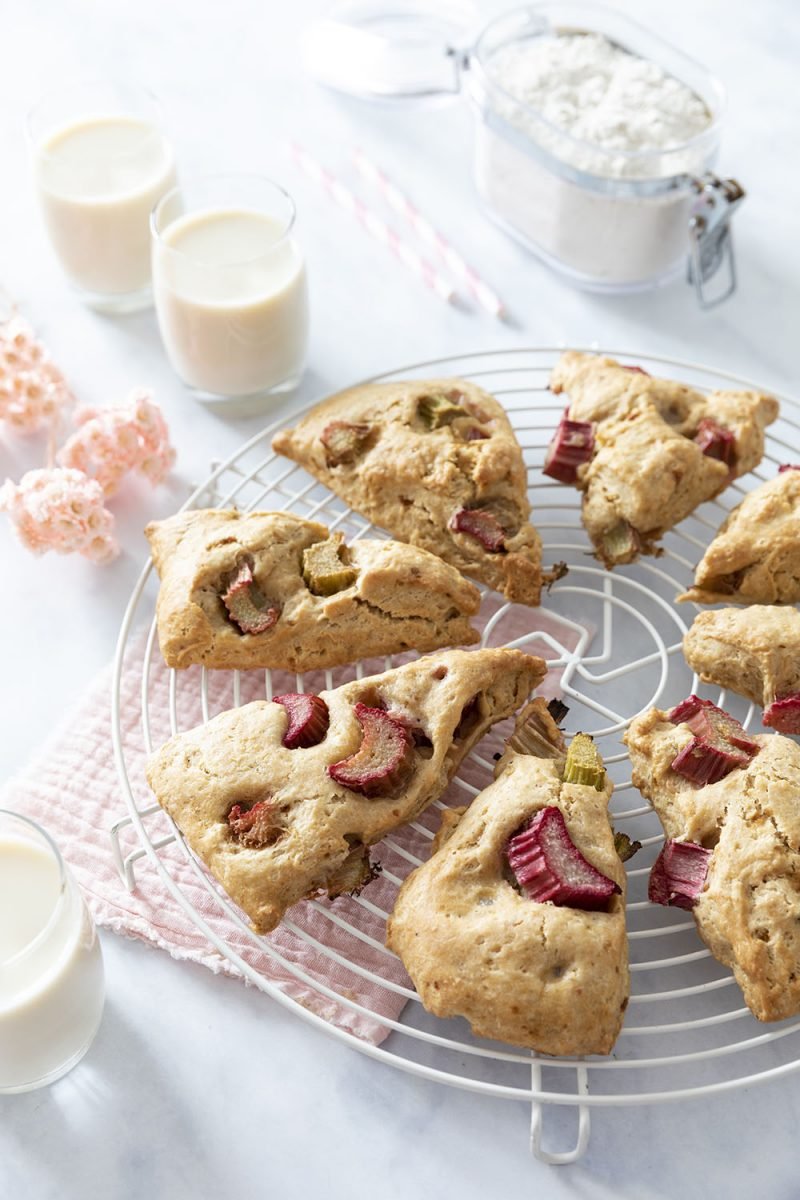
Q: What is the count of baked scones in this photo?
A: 8